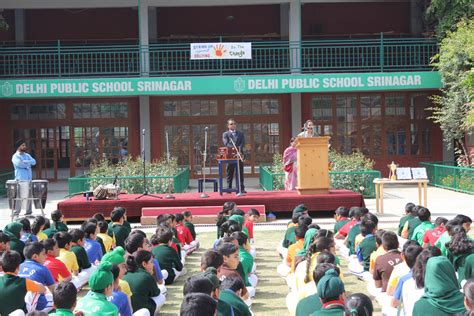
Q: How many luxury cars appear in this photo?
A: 0